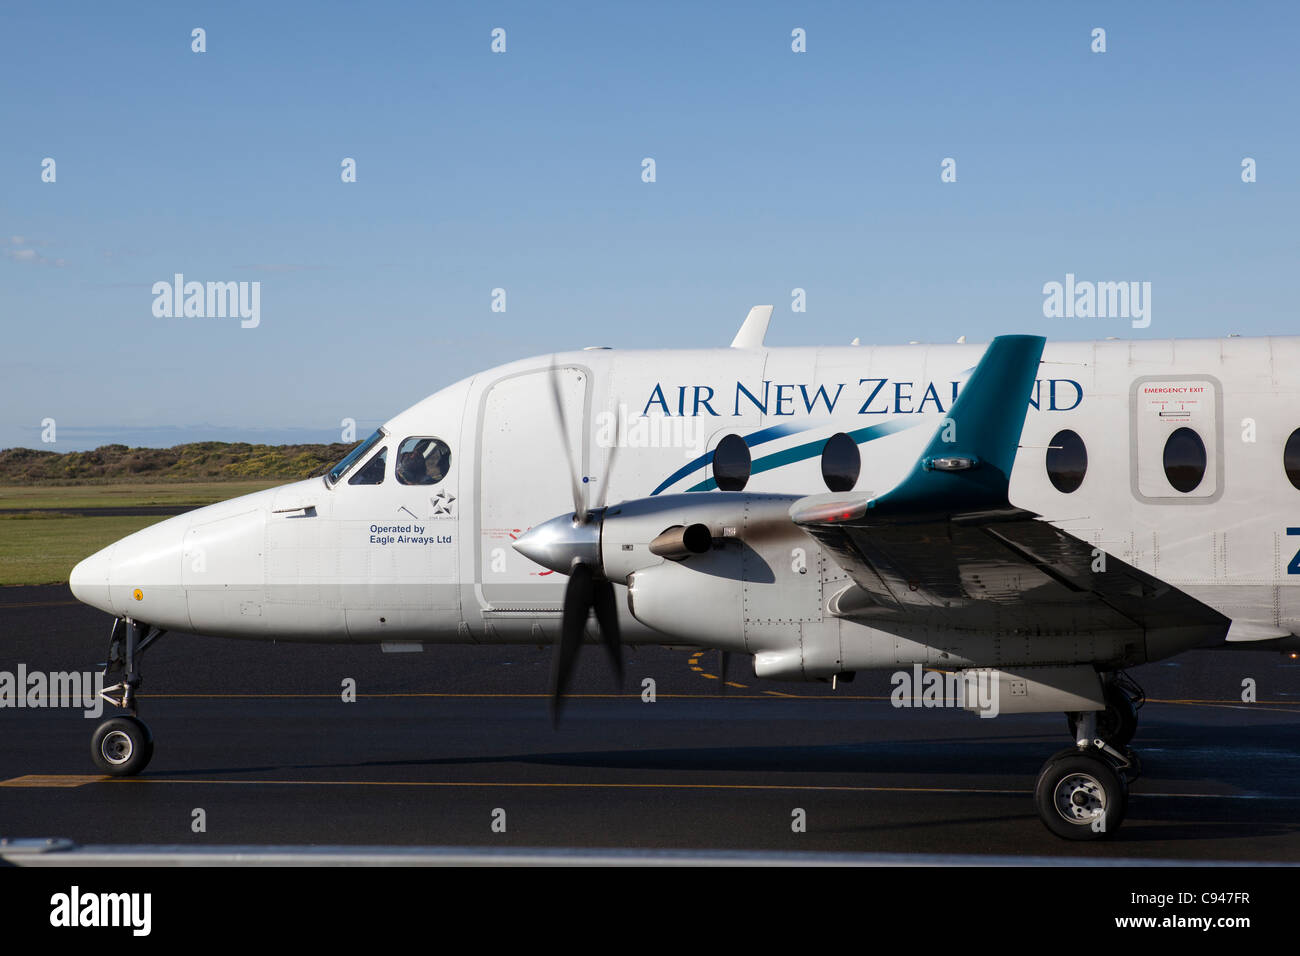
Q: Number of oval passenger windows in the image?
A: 5